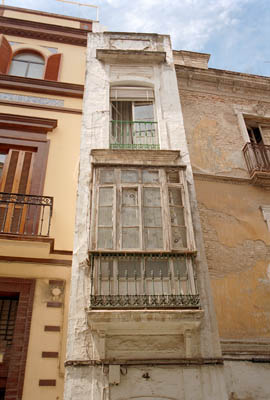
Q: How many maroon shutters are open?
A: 2